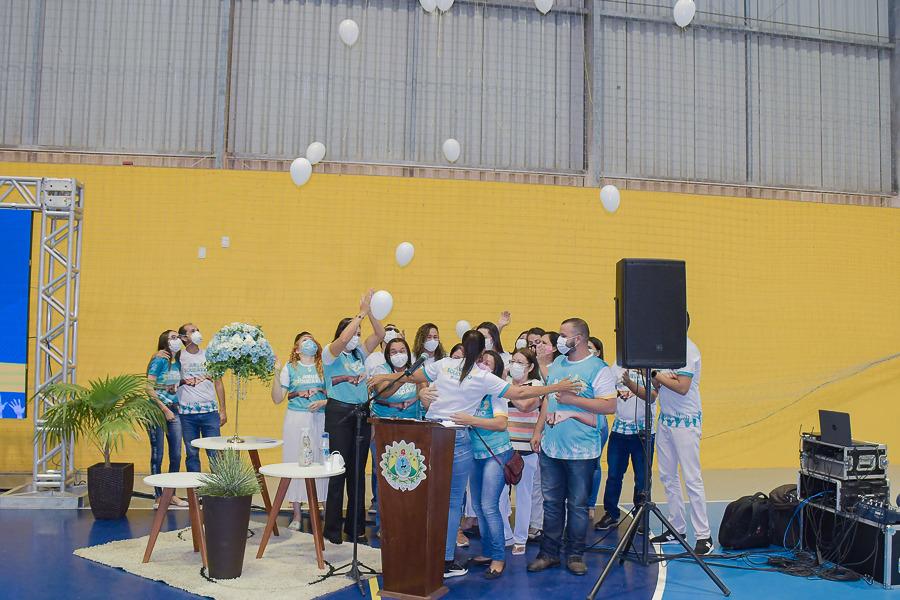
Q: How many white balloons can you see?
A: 12